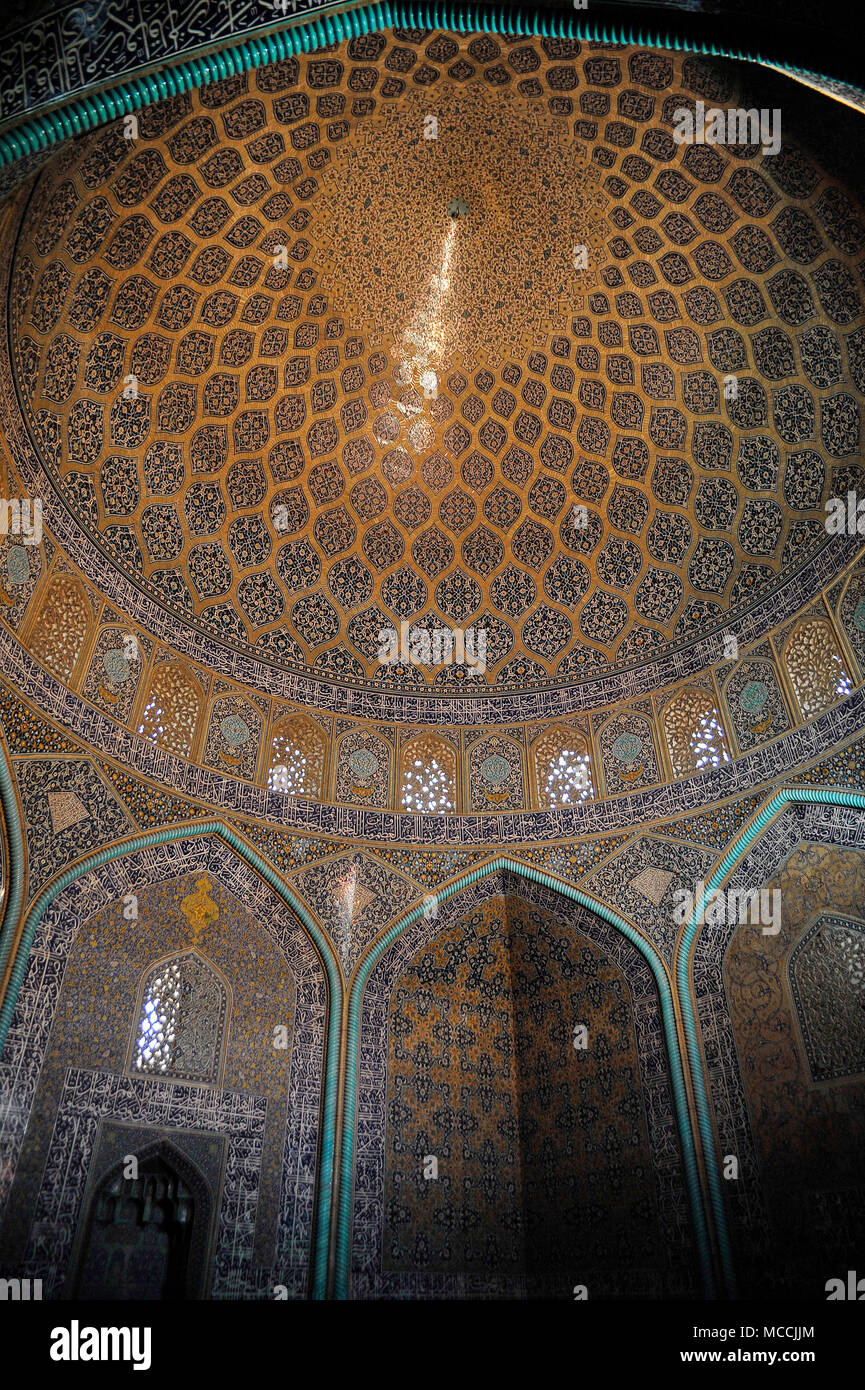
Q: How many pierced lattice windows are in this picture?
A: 9